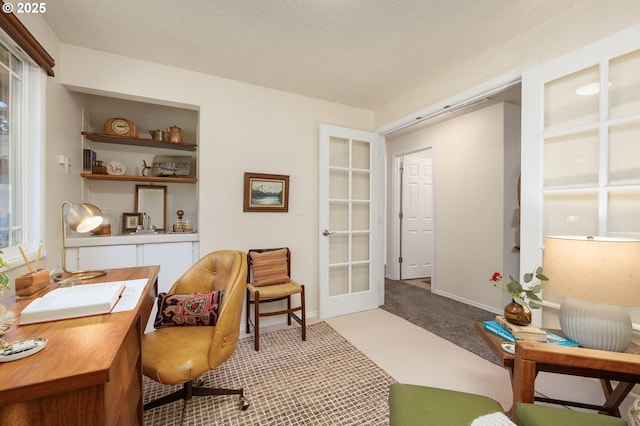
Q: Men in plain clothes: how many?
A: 0